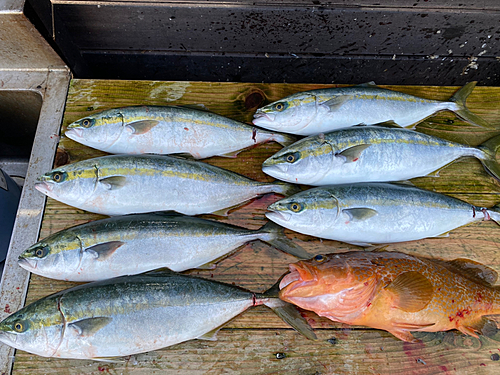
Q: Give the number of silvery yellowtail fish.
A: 7